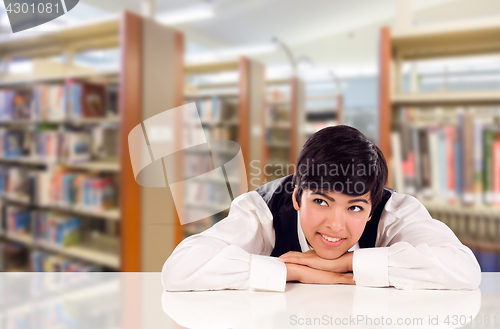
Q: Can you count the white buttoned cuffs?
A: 2